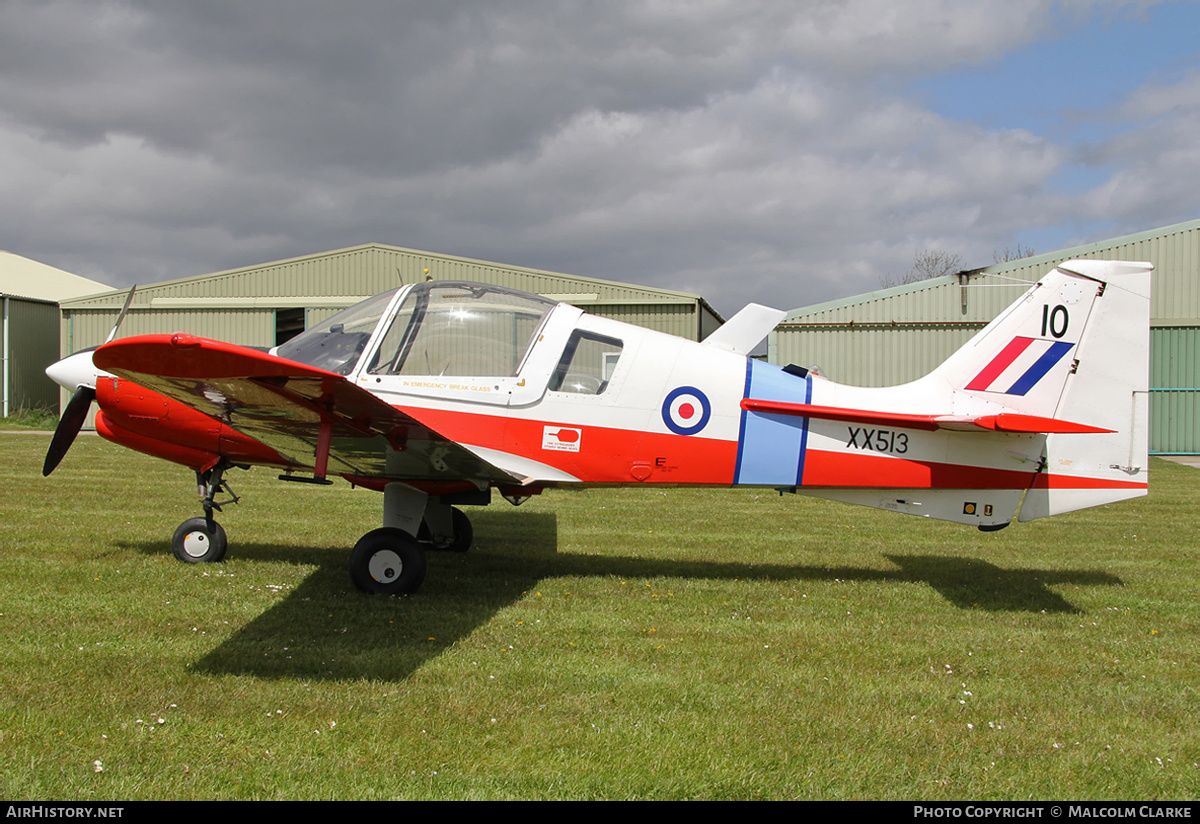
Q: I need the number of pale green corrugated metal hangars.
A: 3